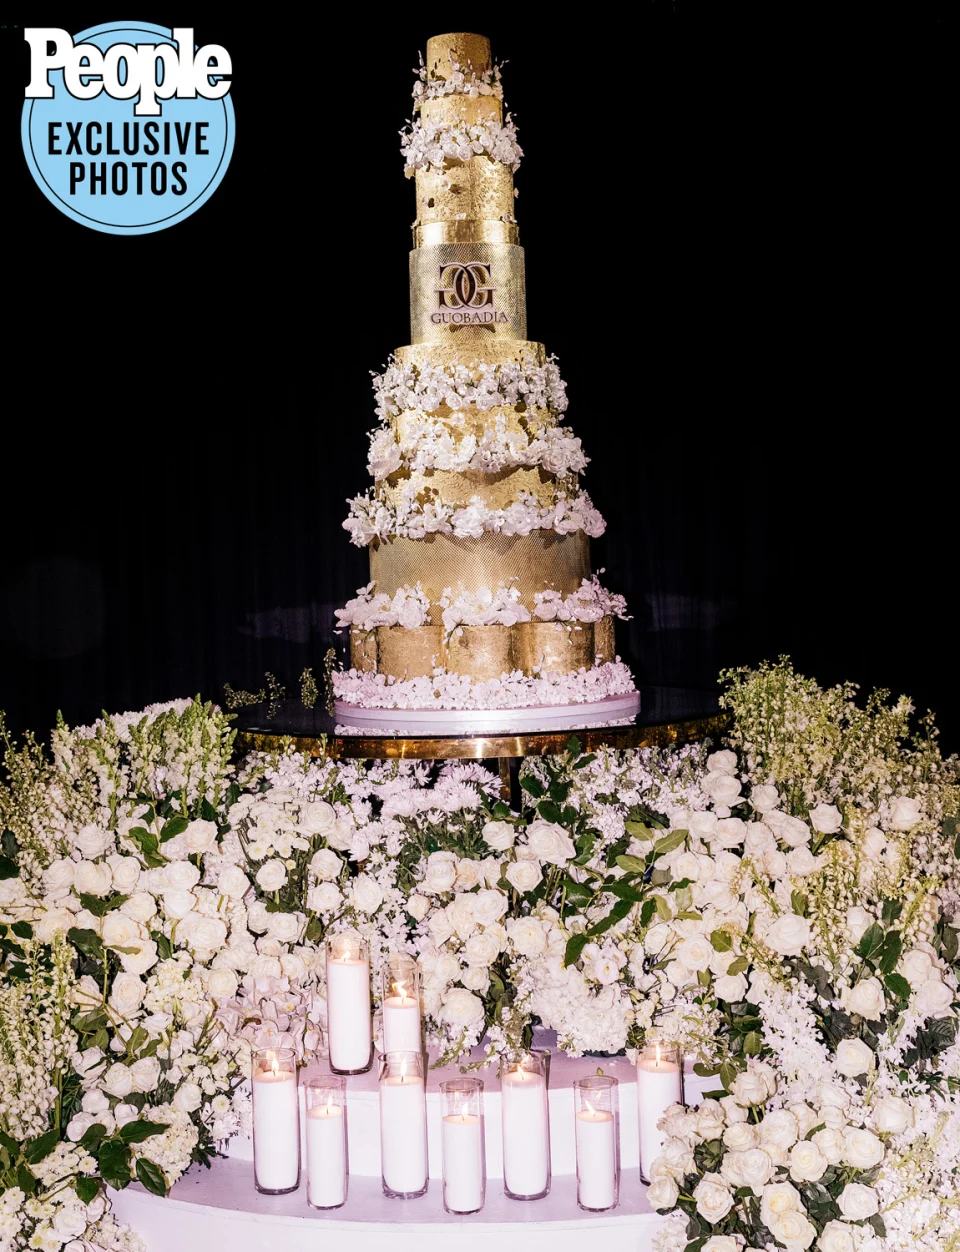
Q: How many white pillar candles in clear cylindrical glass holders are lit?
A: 9